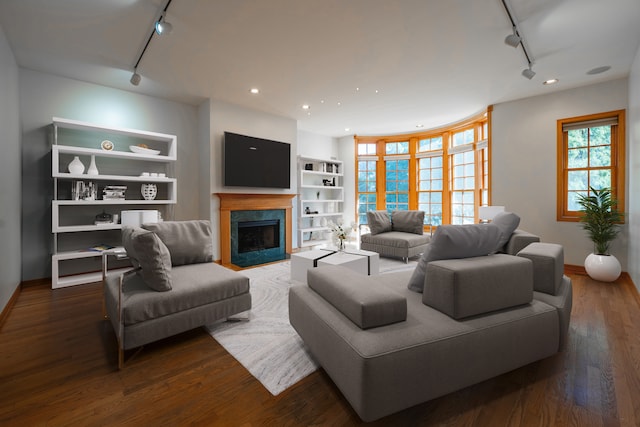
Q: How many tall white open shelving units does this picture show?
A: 2